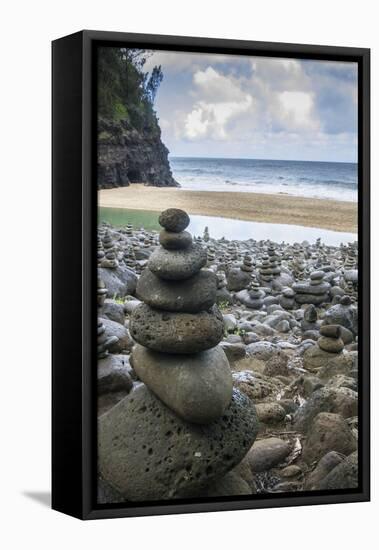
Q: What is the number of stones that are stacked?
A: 7